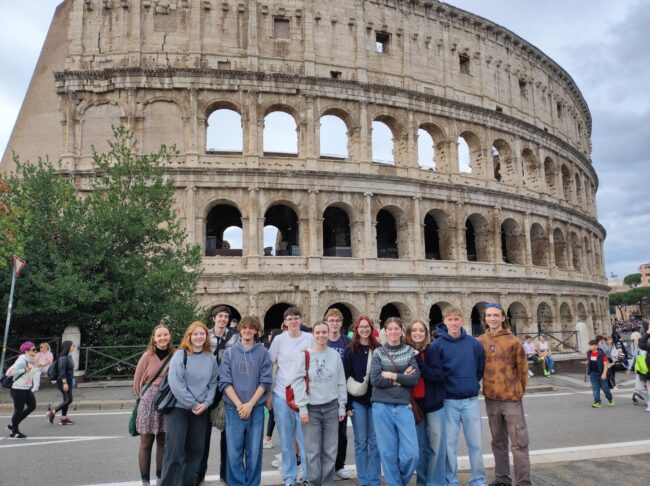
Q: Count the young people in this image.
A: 12